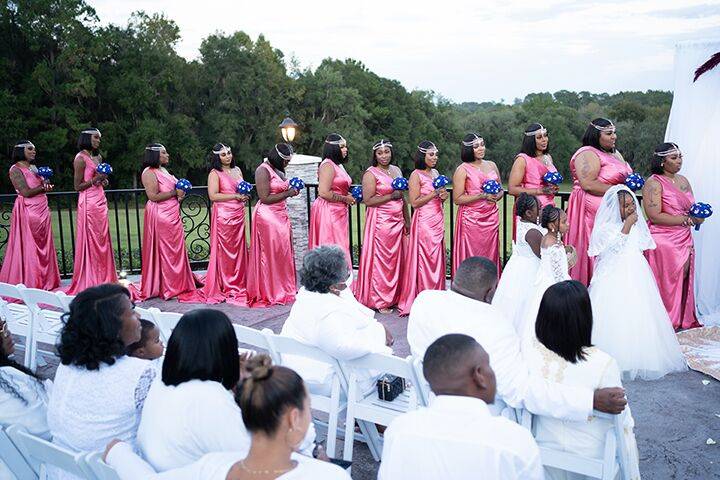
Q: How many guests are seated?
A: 9